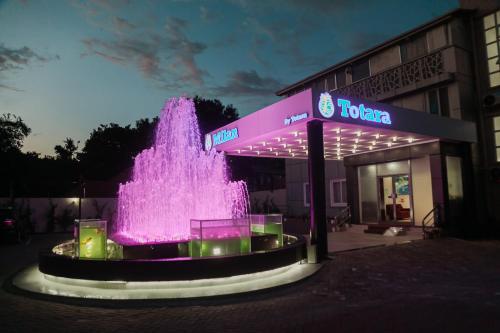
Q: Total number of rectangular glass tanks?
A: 3